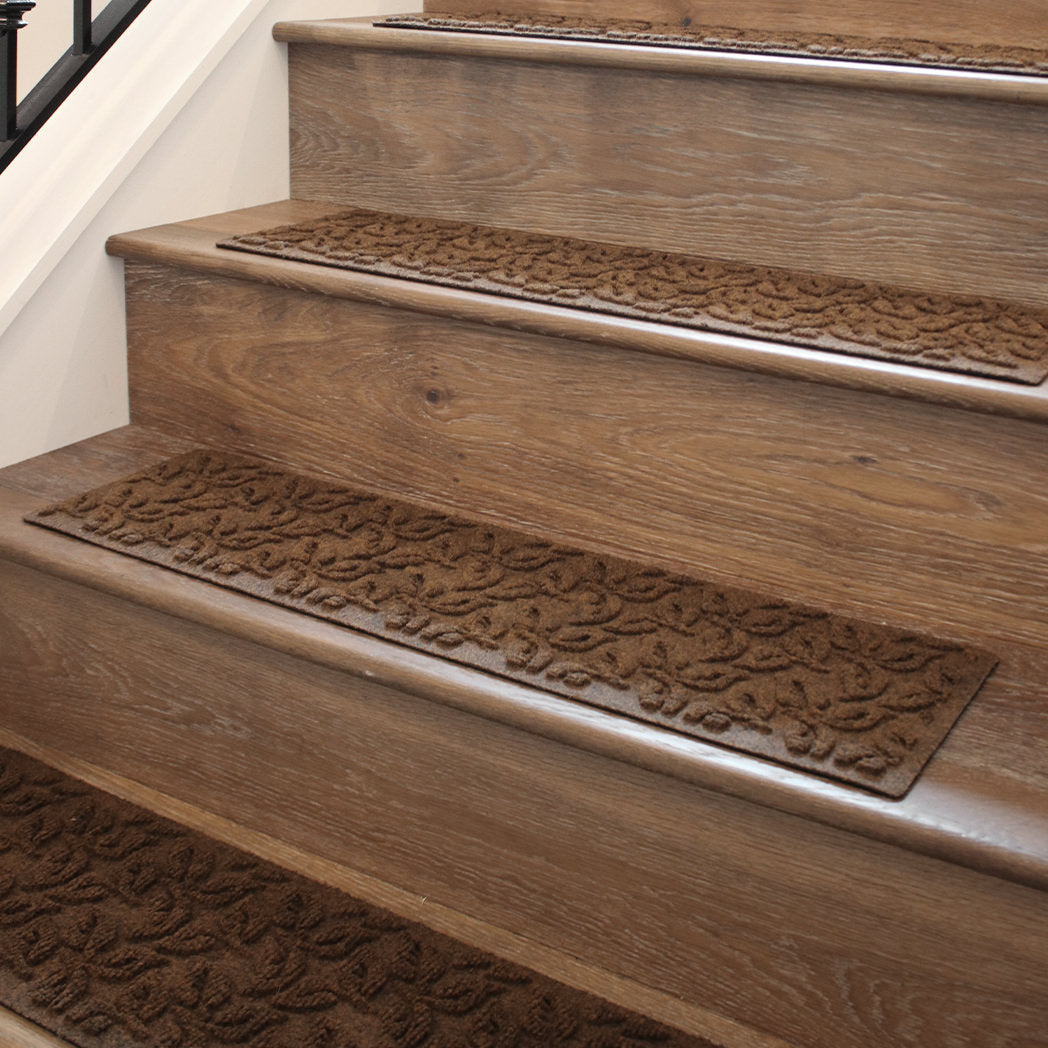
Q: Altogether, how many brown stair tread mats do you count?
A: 4